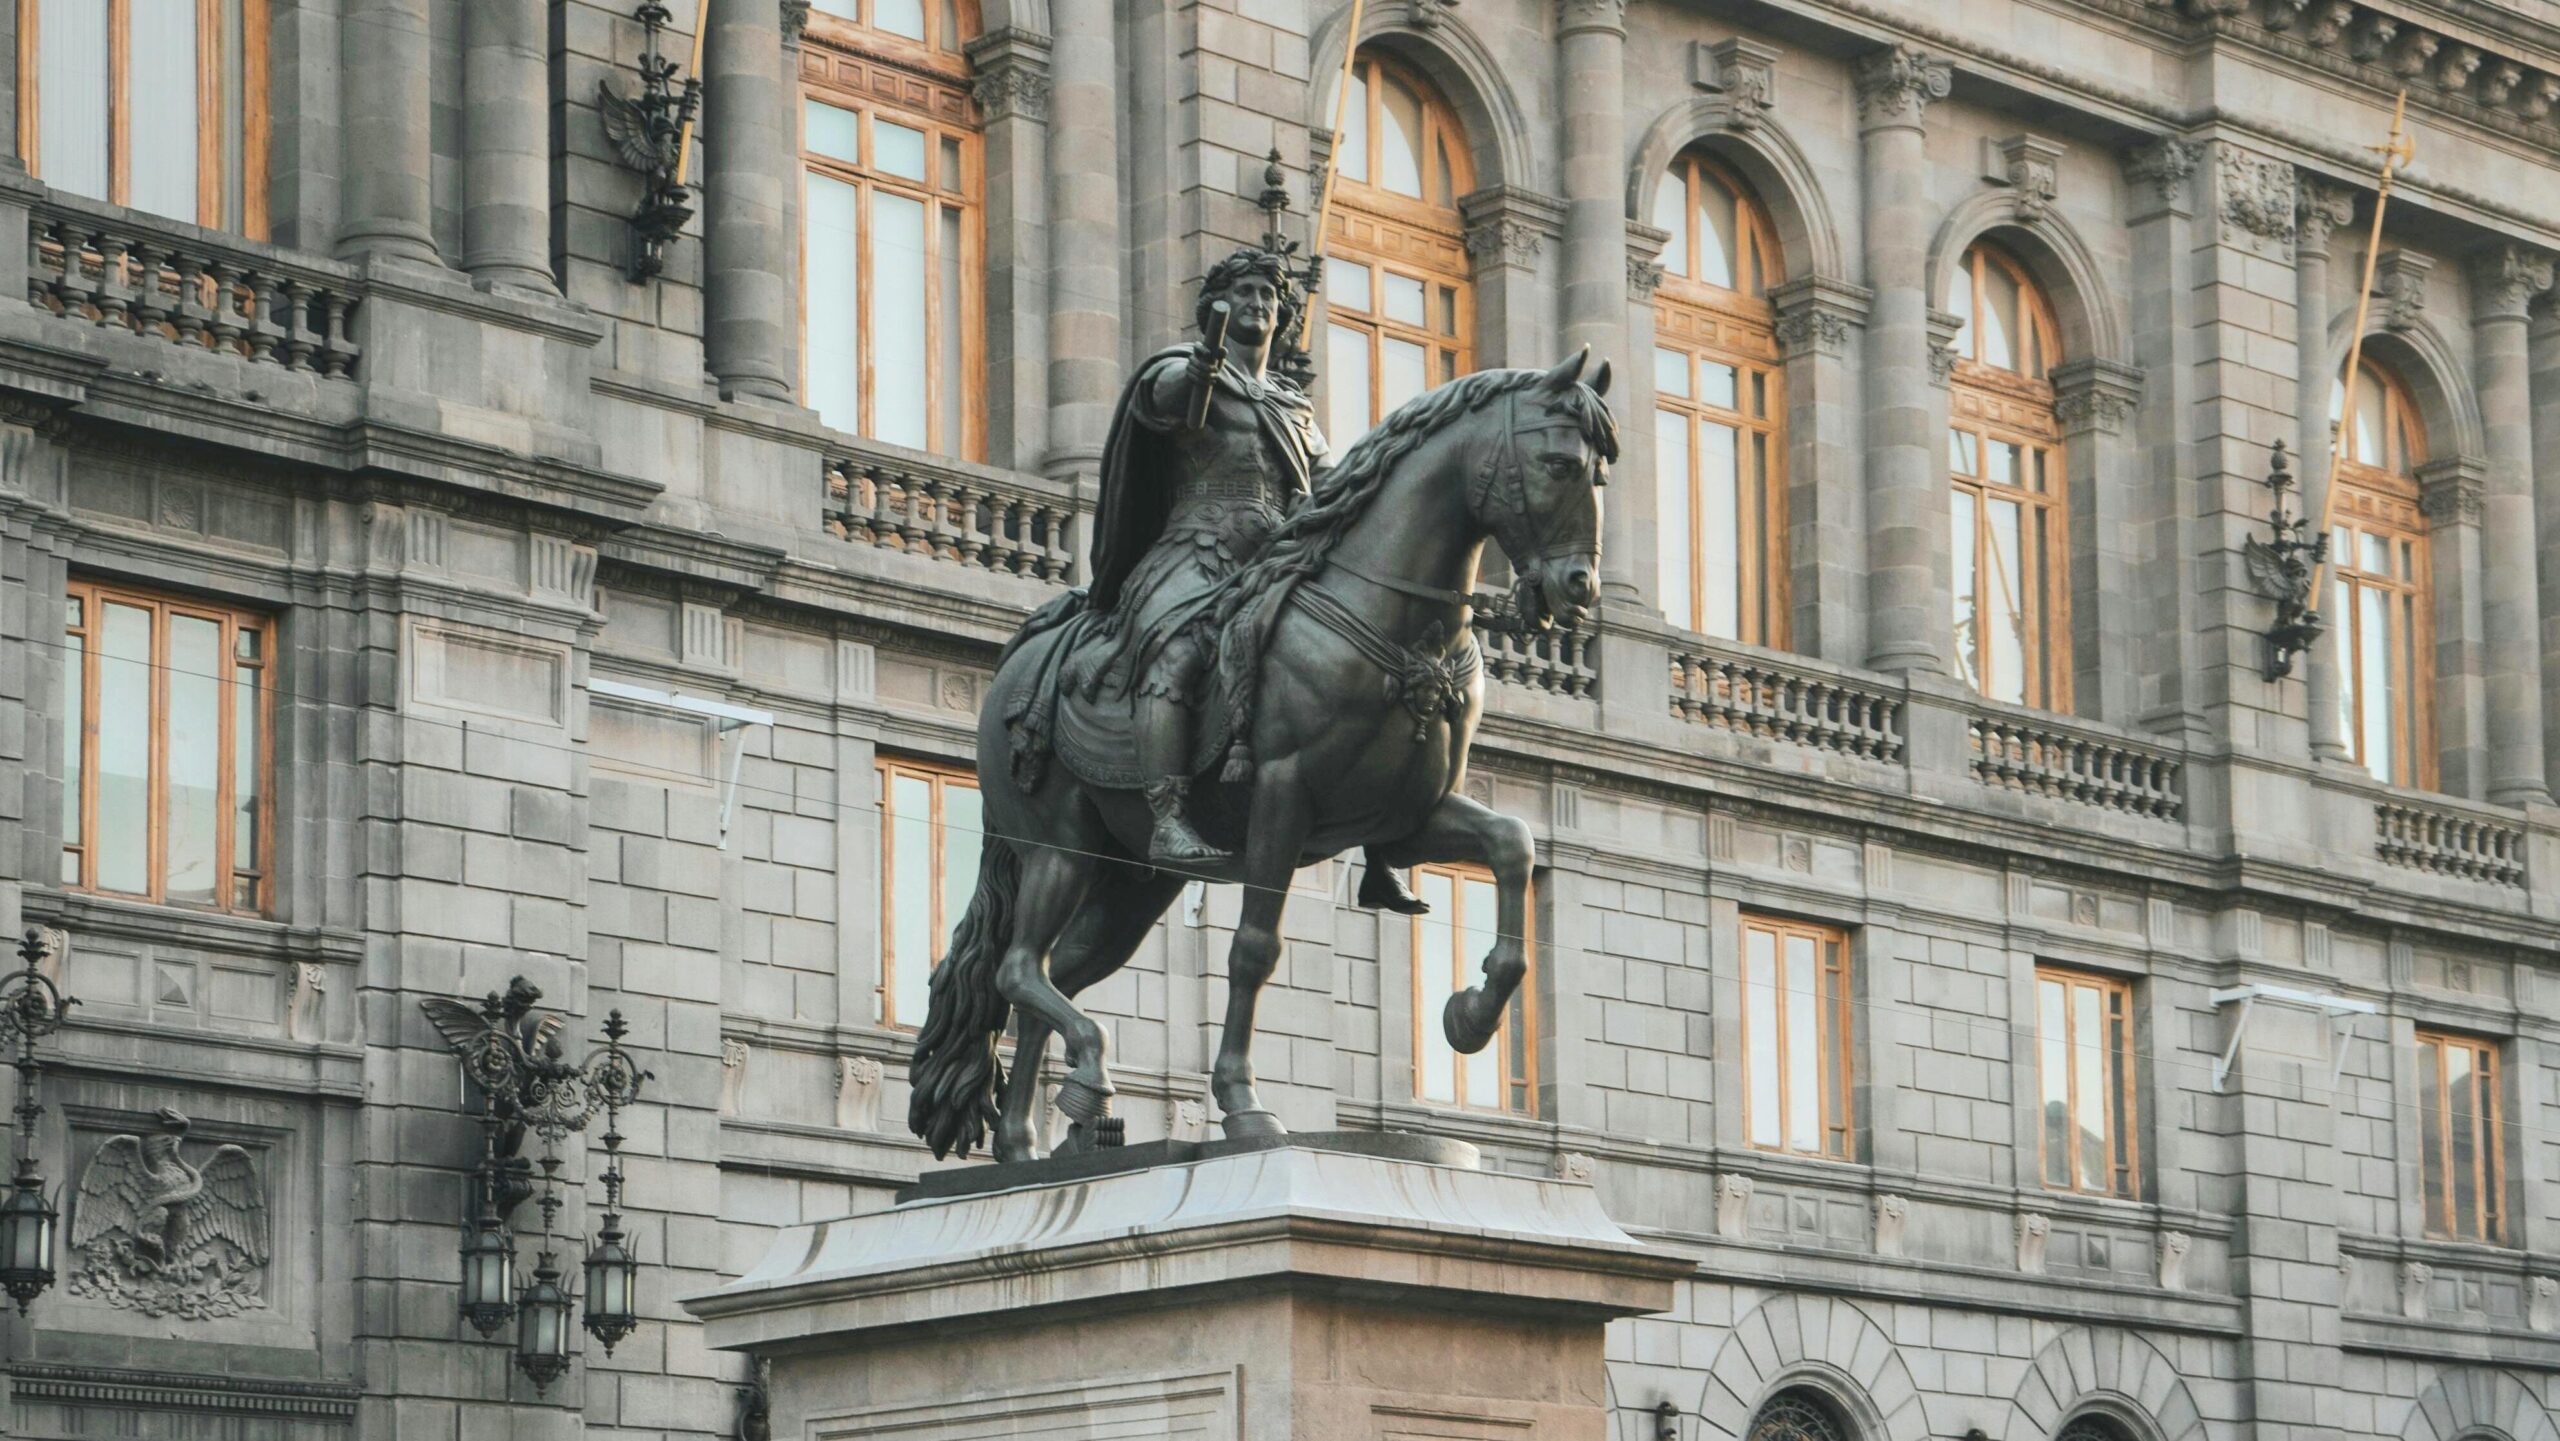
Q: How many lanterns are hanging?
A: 4